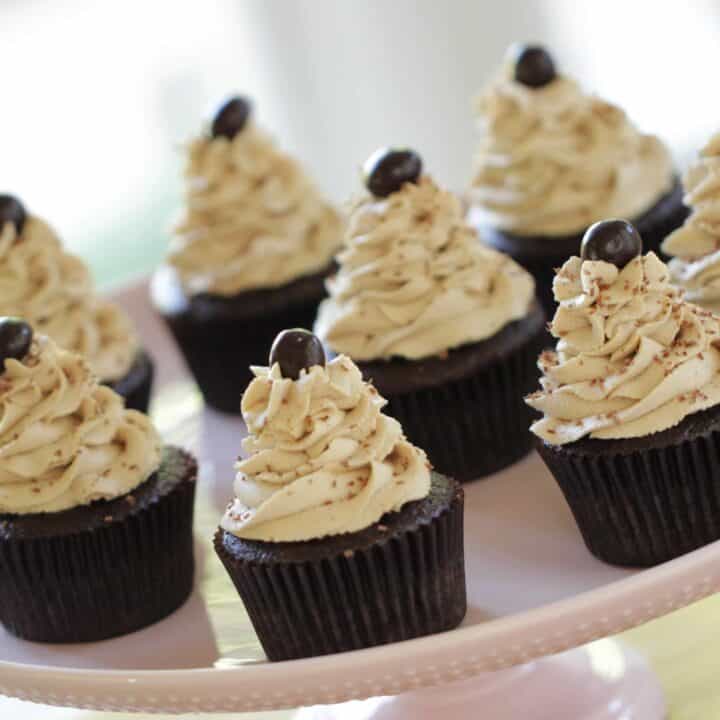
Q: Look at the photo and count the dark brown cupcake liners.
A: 7